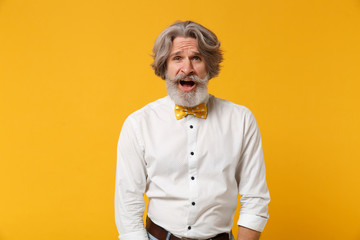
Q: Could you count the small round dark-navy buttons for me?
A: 5